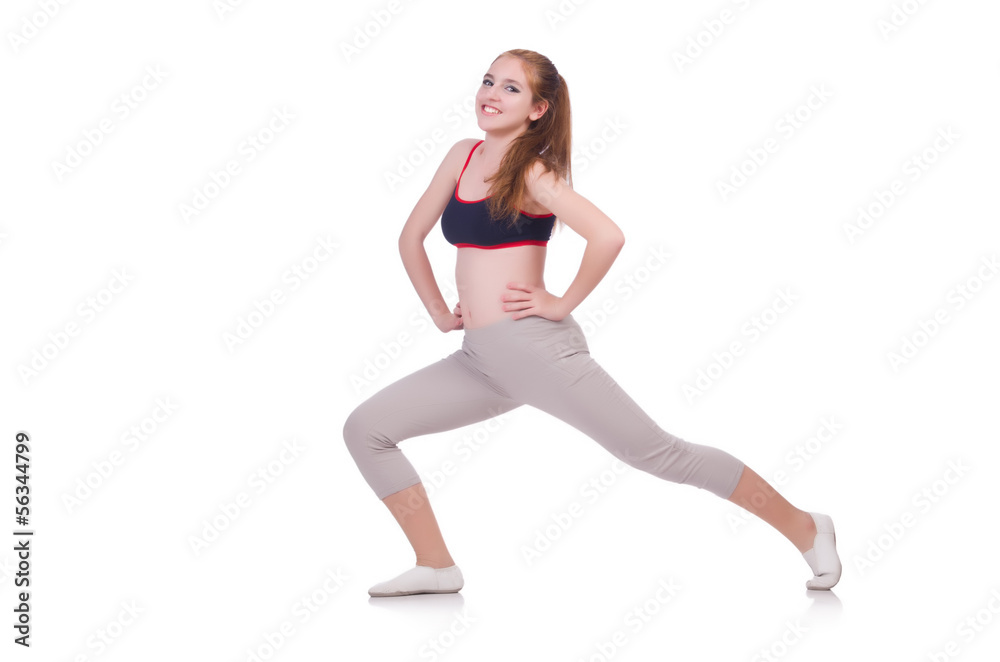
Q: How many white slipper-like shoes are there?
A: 2